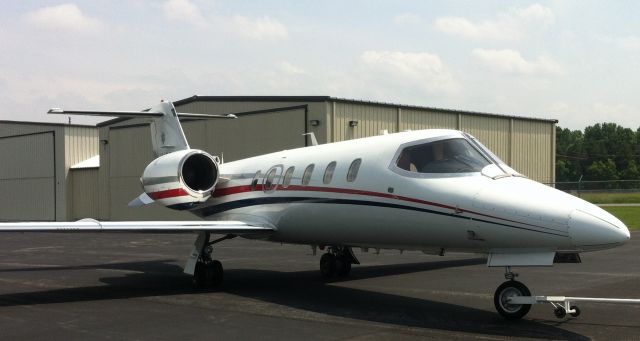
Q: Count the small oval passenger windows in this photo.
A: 6